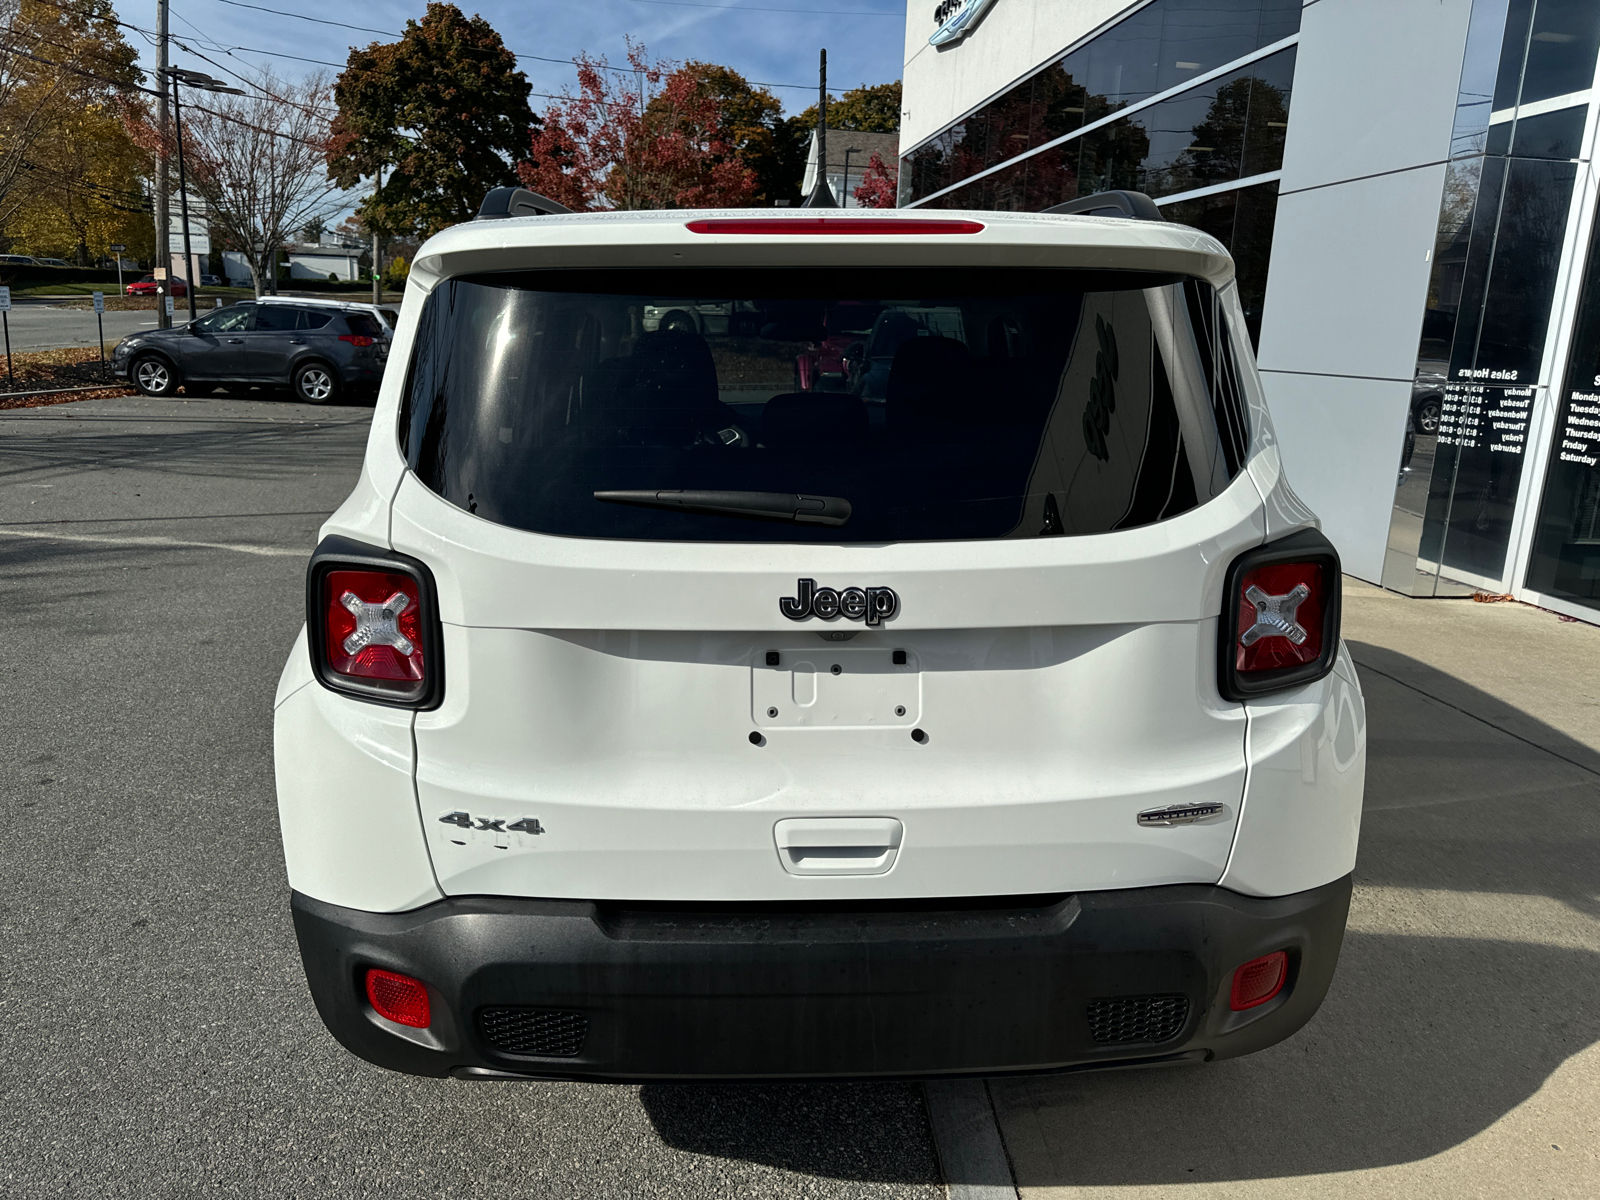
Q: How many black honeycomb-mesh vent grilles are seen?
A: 2